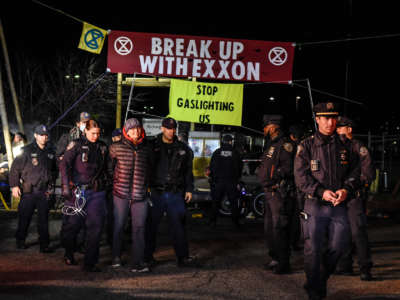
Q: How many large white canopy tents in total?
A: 0